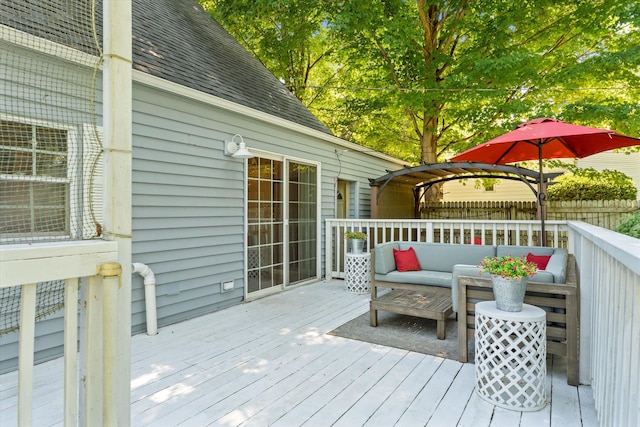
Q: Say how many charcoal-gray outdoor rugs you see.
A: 1